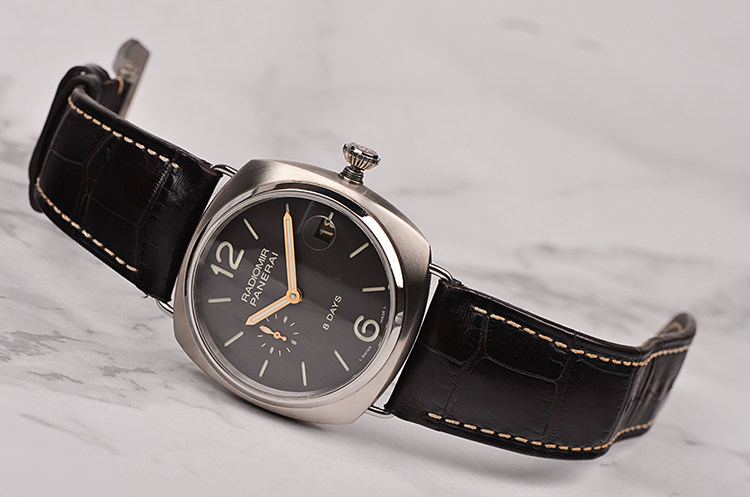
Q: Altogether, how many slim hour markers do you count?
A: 10